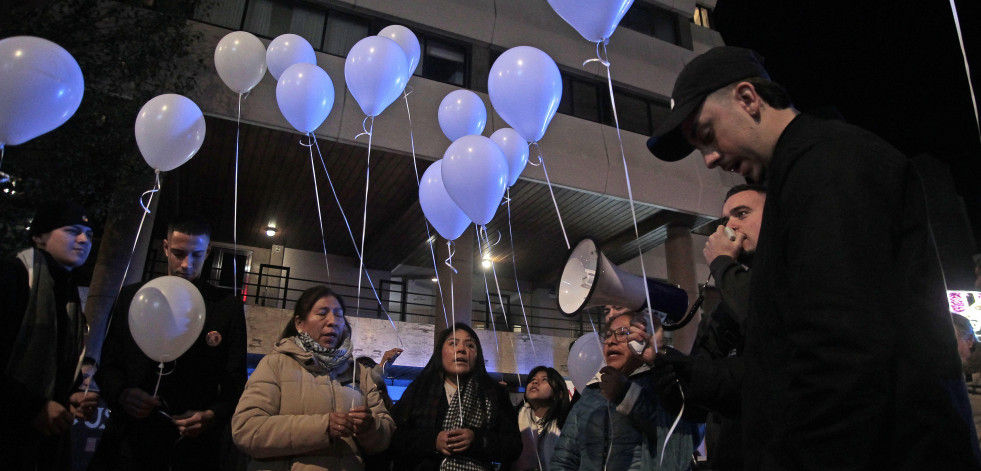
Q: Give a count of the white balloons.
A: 15